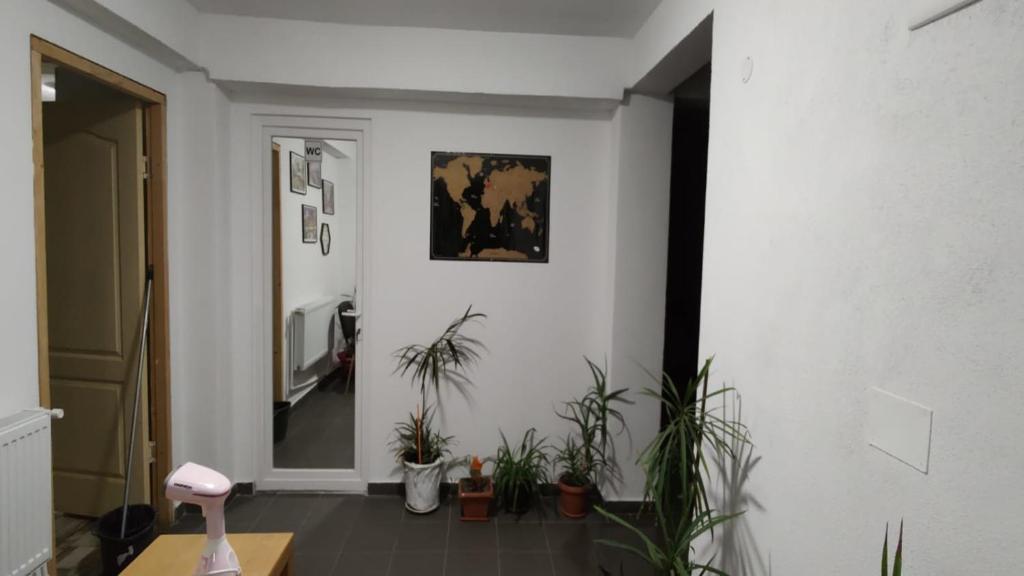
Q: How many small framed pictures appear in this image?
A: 5